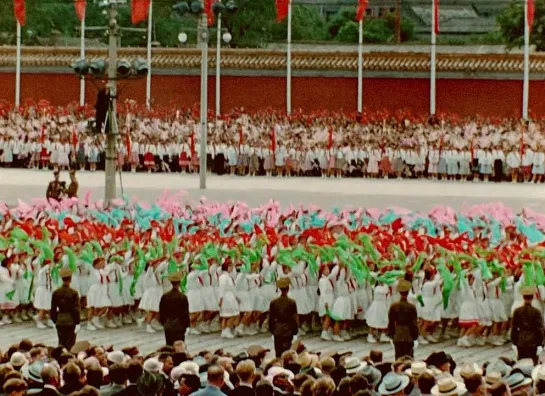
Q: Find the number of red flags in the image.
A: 8